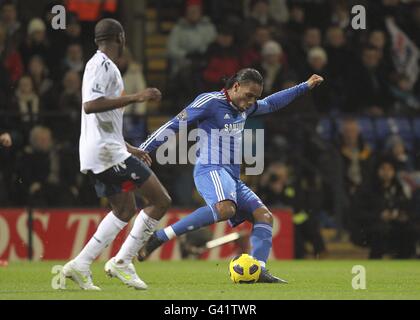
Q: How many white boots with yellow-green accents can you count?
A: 2